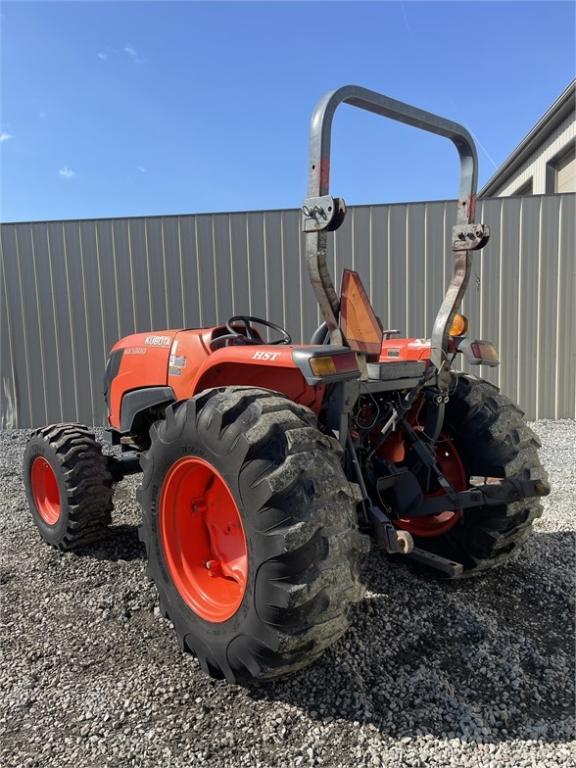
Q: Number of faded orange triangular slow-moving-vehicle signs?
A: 1